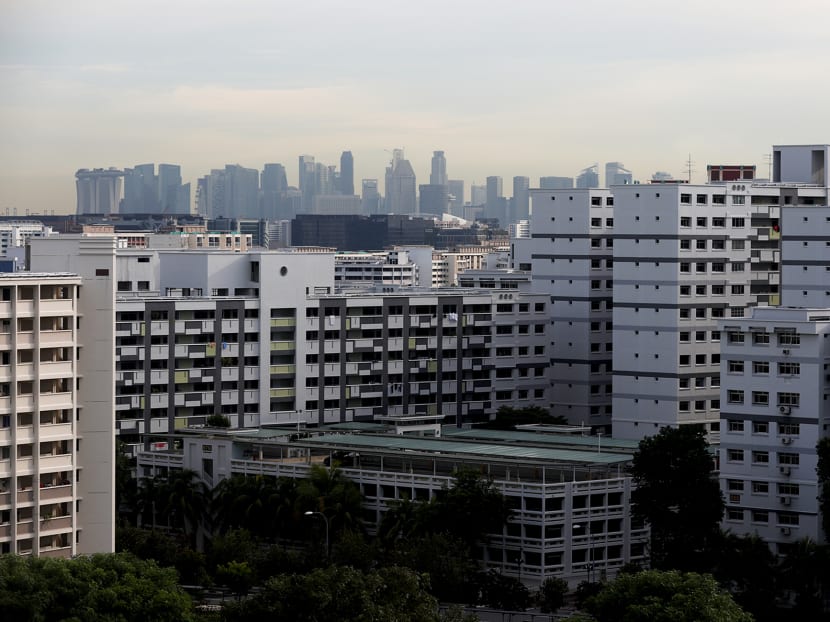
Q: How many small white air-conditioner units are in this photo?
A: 6